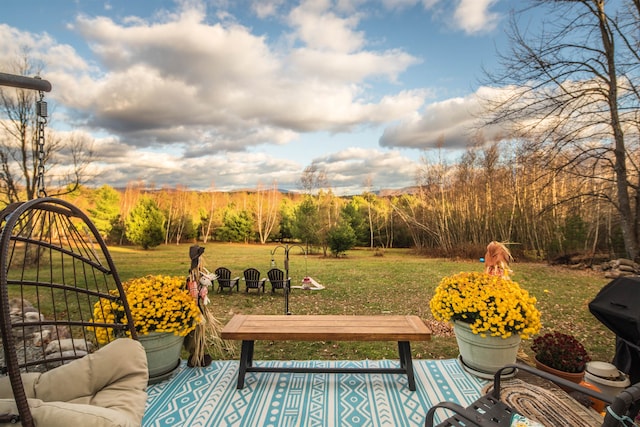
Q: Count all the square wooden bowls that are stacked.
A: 0